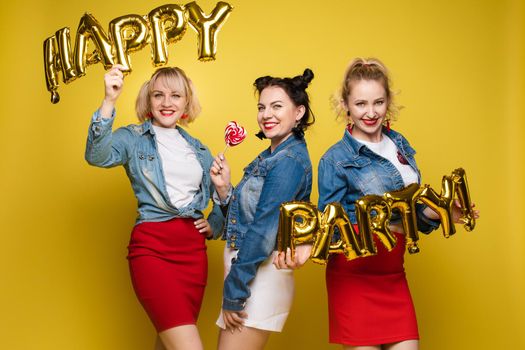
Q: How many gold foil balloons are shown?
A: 11